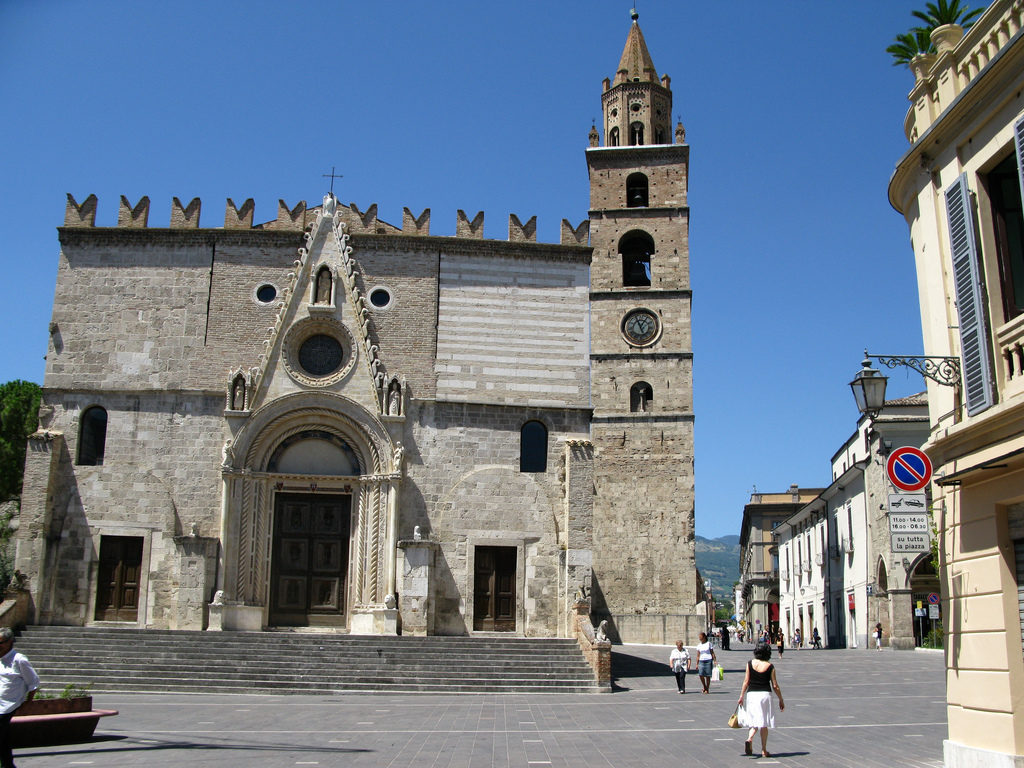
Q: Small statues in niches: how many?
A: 3